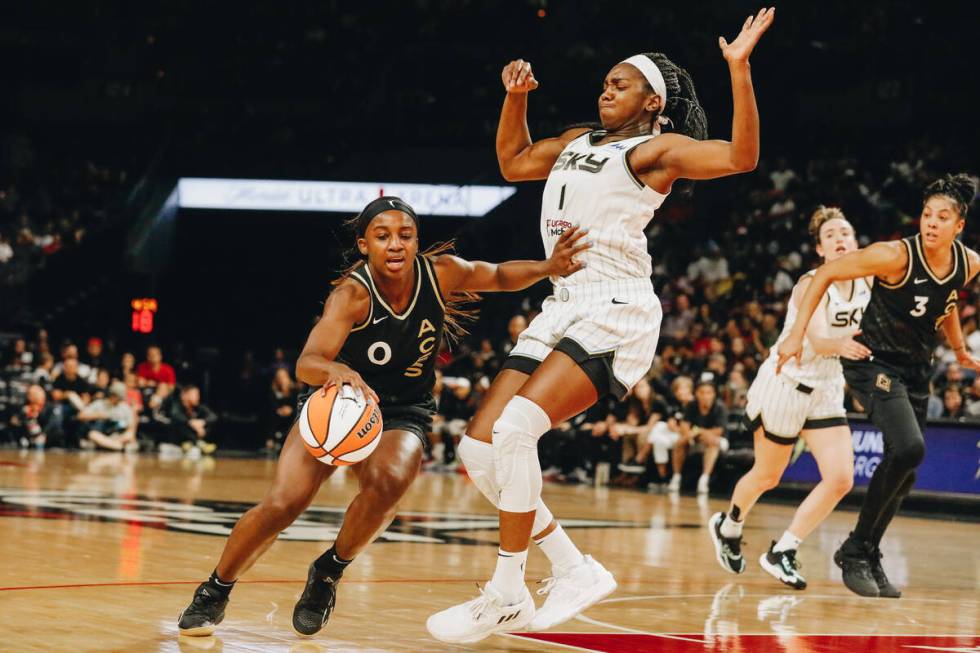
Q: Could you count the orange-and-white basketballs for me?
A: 1